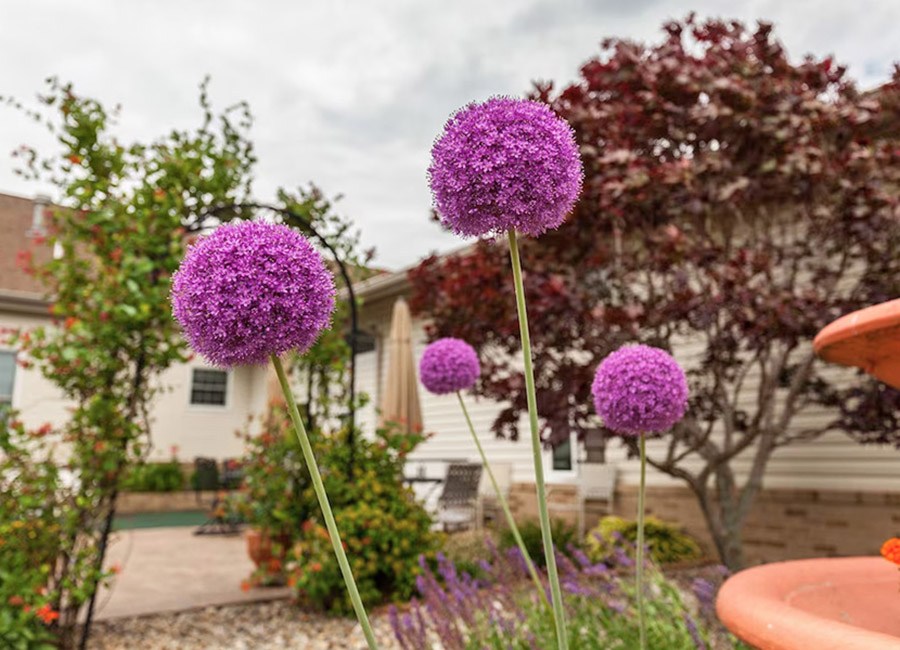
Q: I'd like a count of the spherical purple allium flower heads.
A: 4